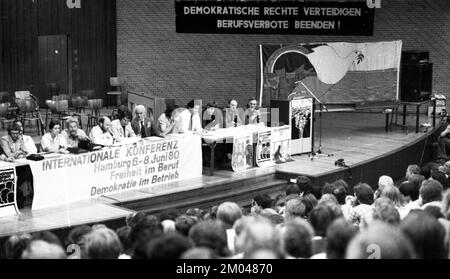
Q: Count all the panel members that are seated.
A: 12